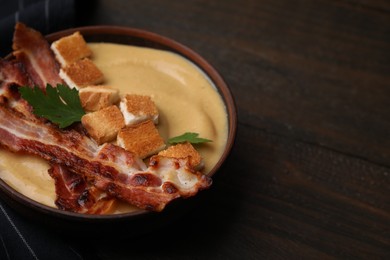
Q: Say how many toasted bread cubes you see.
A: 7